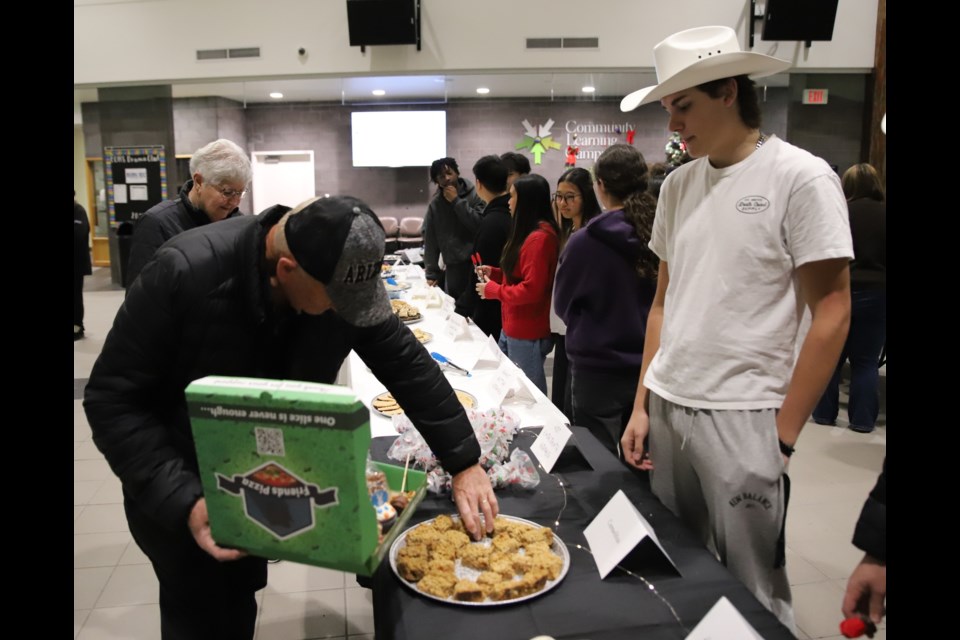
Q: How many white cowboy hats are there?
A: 1